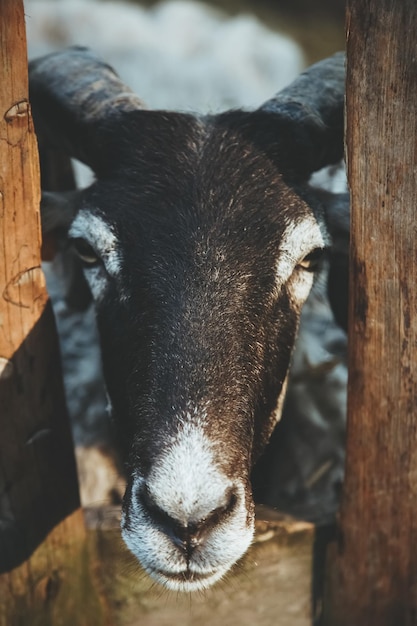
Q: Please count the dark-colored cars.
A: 0